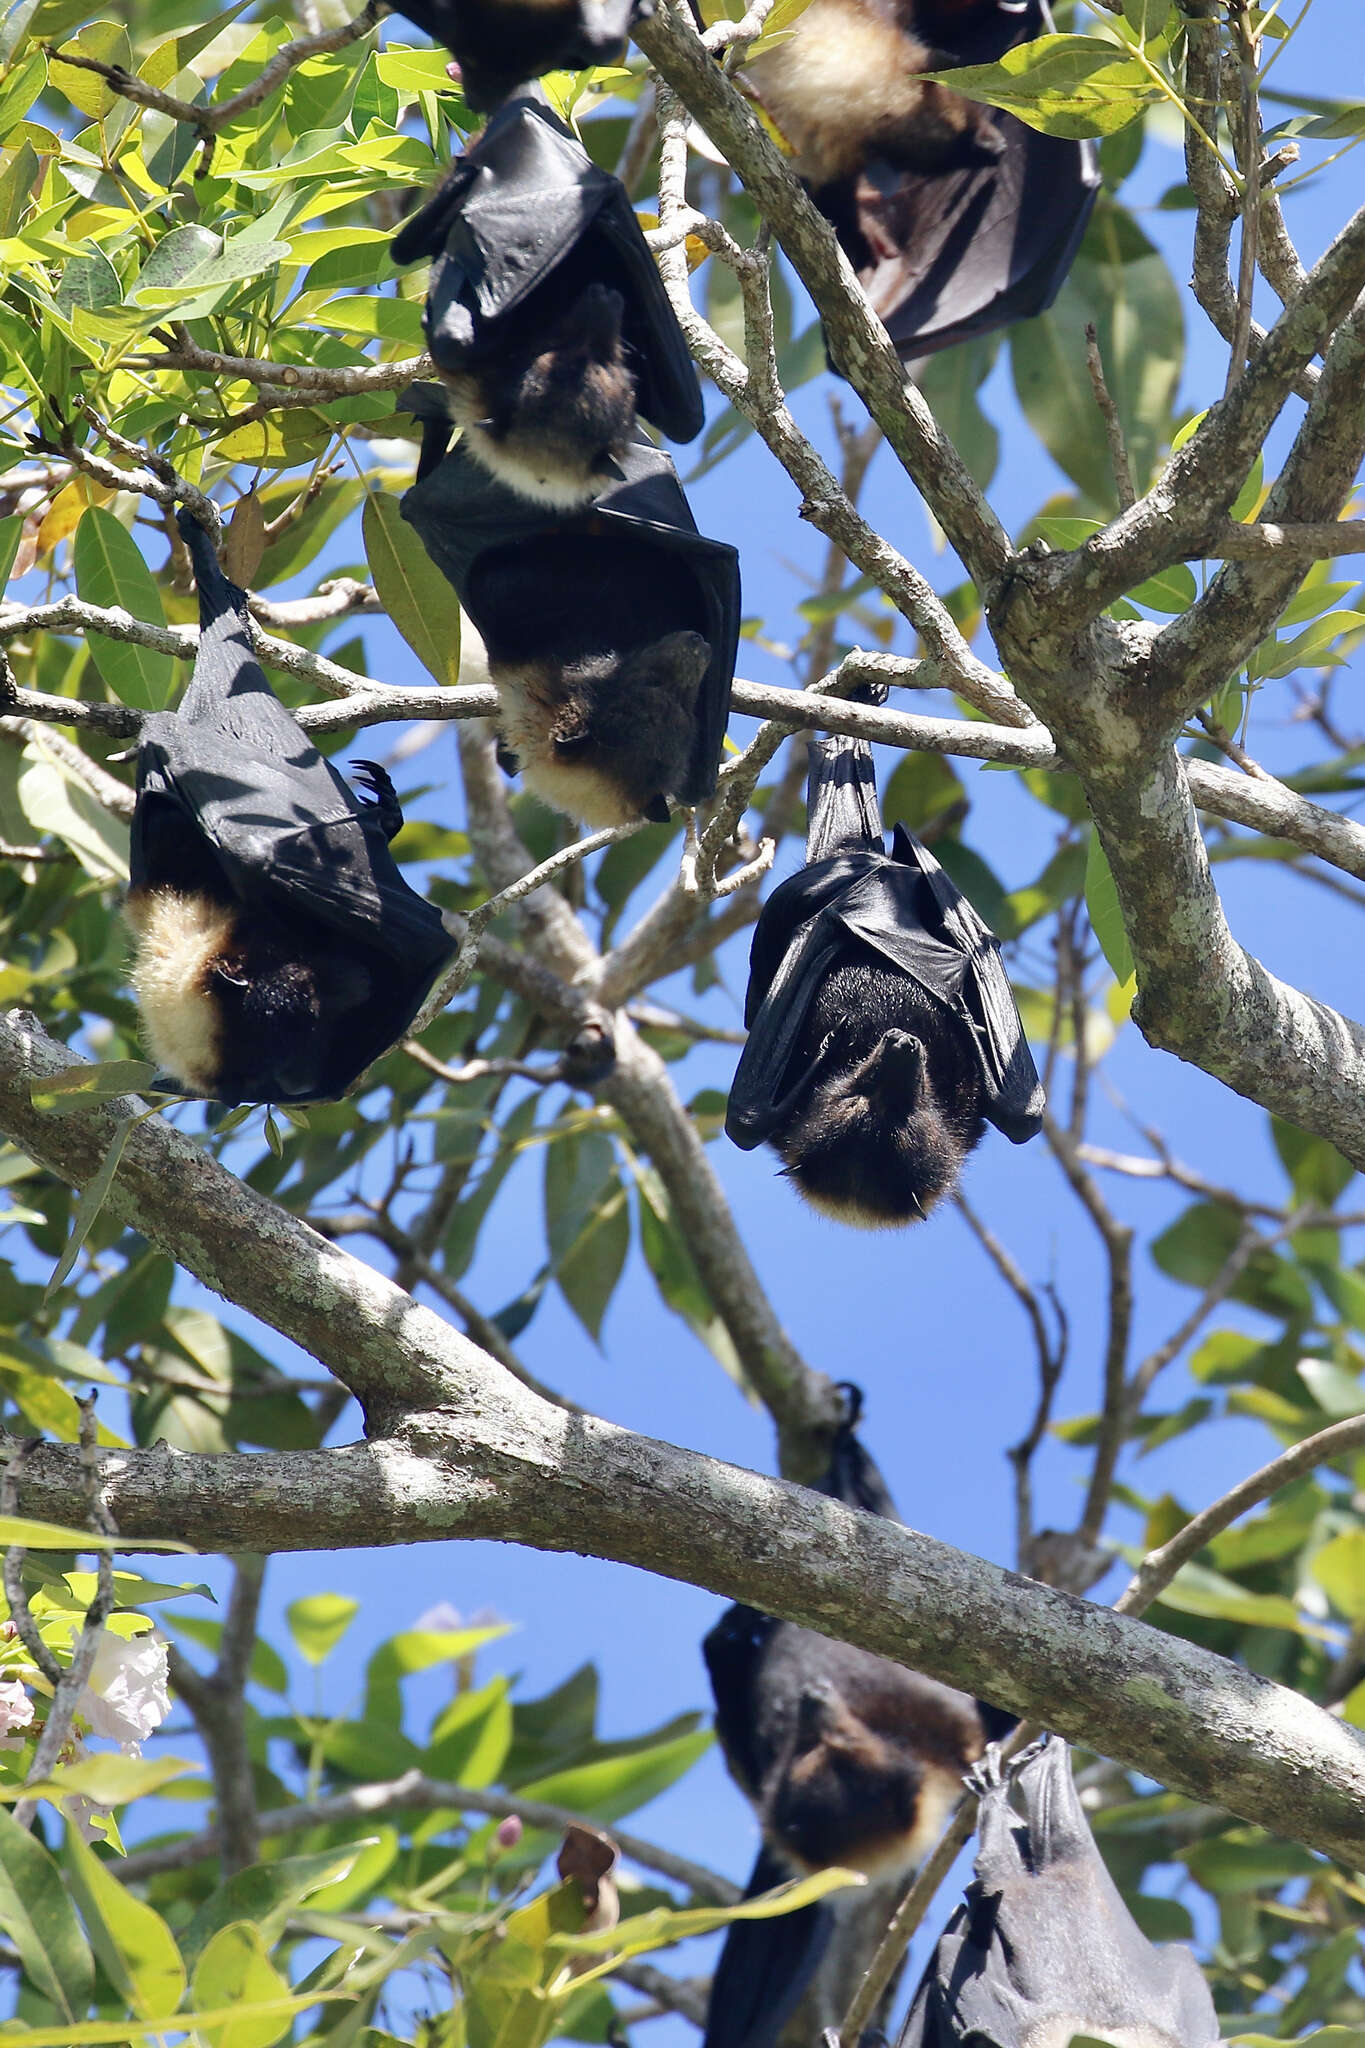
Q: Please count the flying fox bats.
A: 8